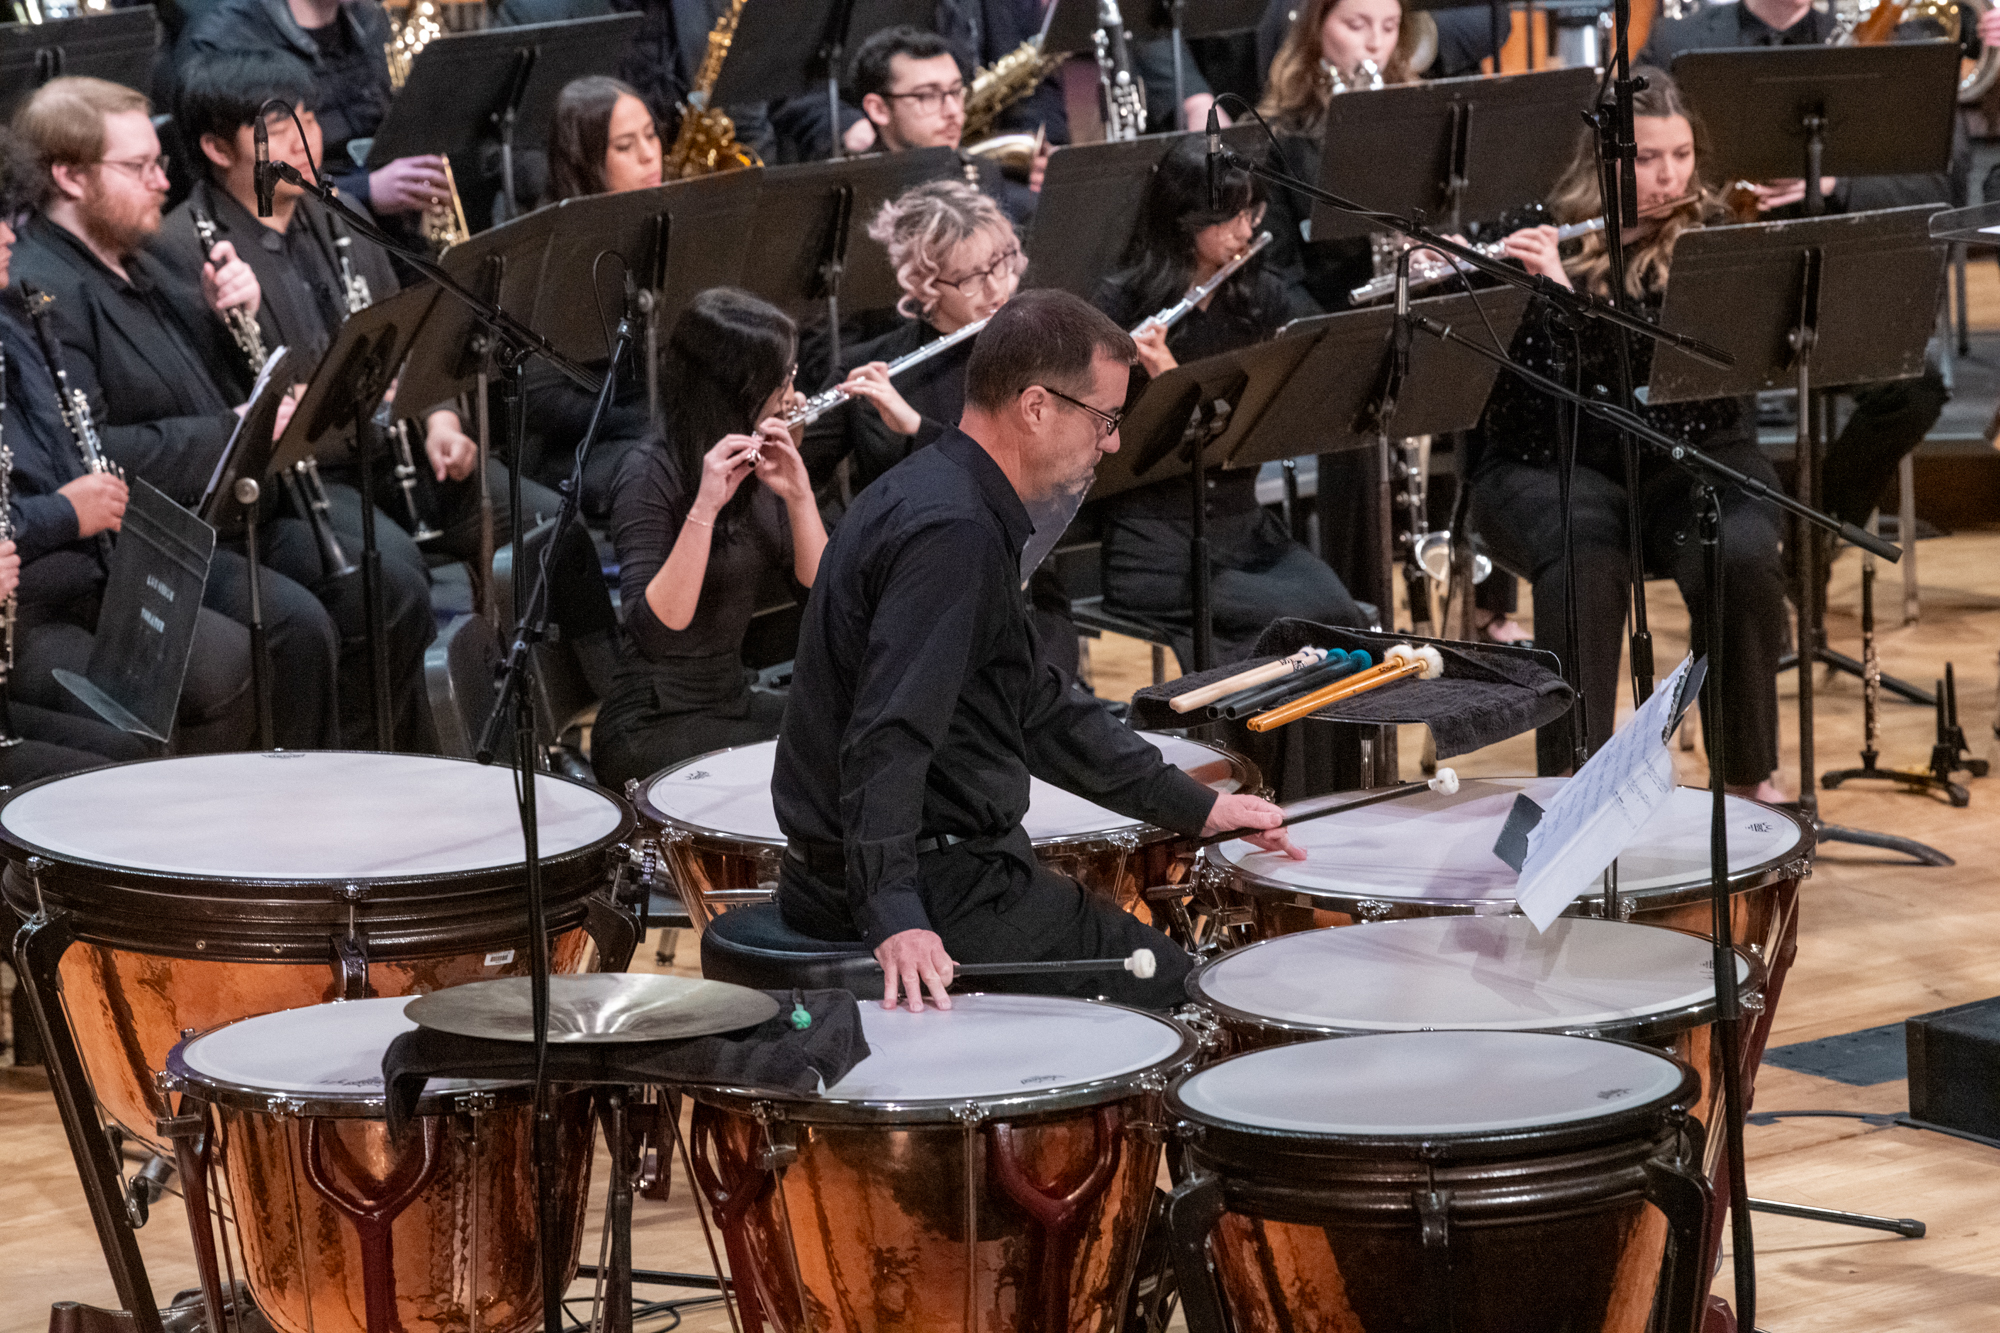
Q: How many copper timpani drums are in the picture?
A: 7